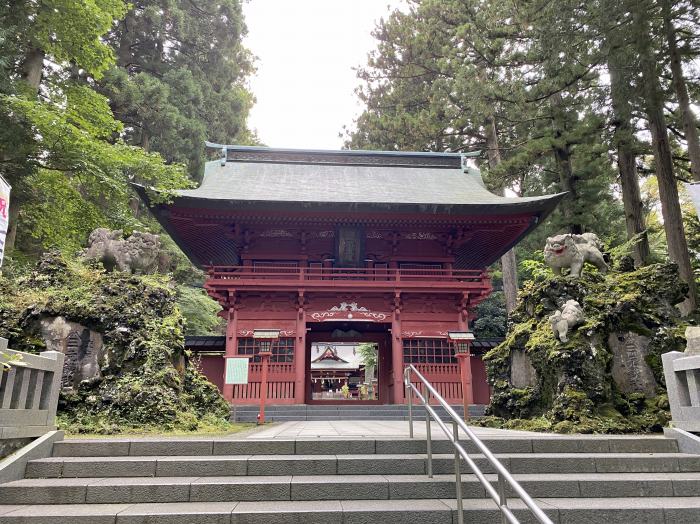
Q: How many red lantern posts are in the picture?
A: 2